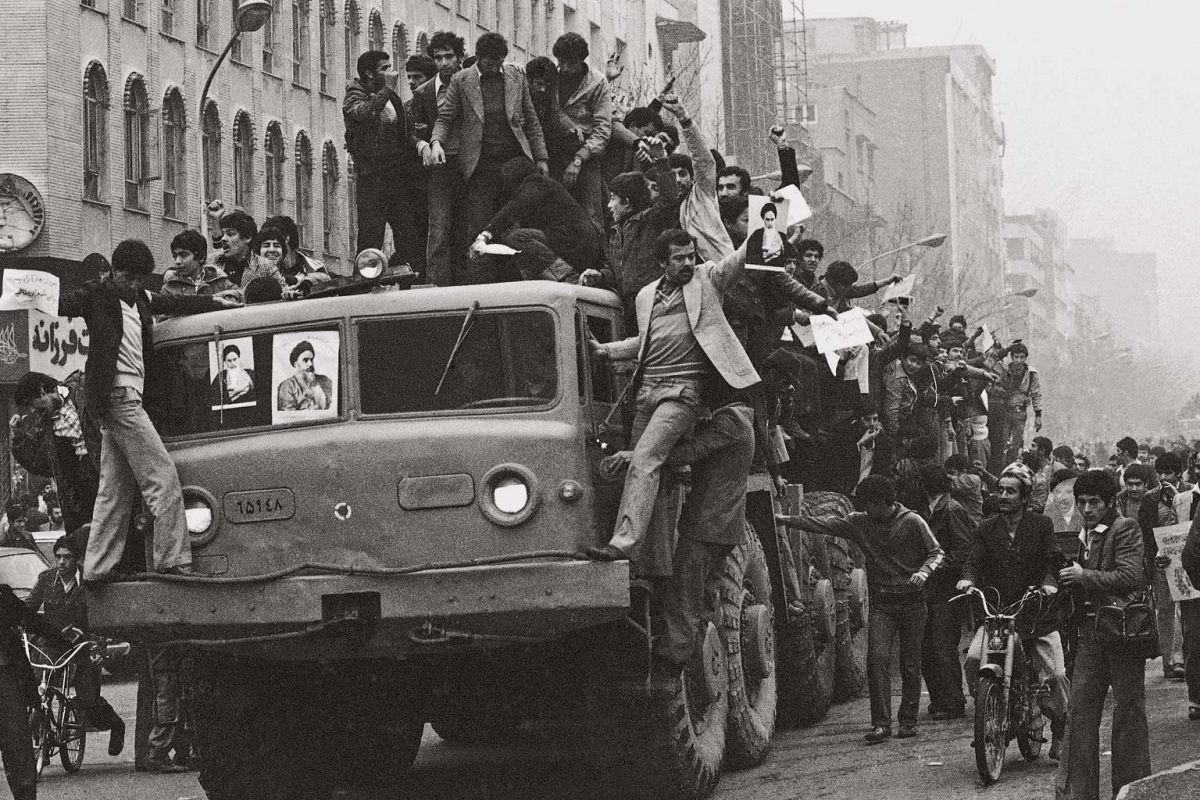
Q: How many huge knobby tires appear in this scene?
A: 4